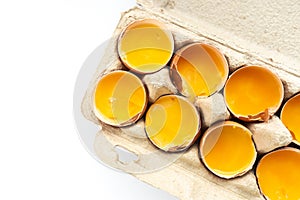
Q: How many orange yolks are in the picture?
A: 8